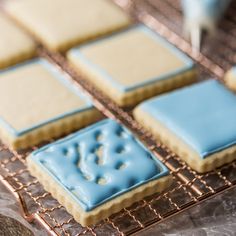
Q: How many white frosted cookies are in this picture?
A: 0